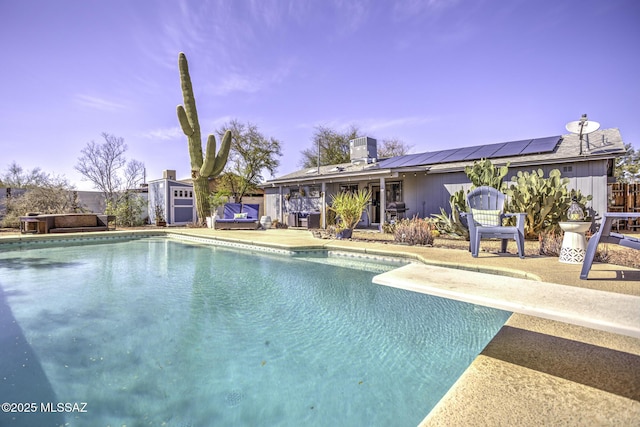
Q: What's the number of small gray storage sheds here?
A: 1